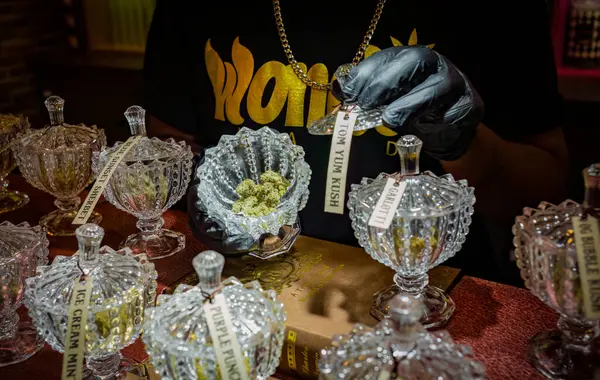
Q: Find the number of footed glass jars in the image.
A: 10